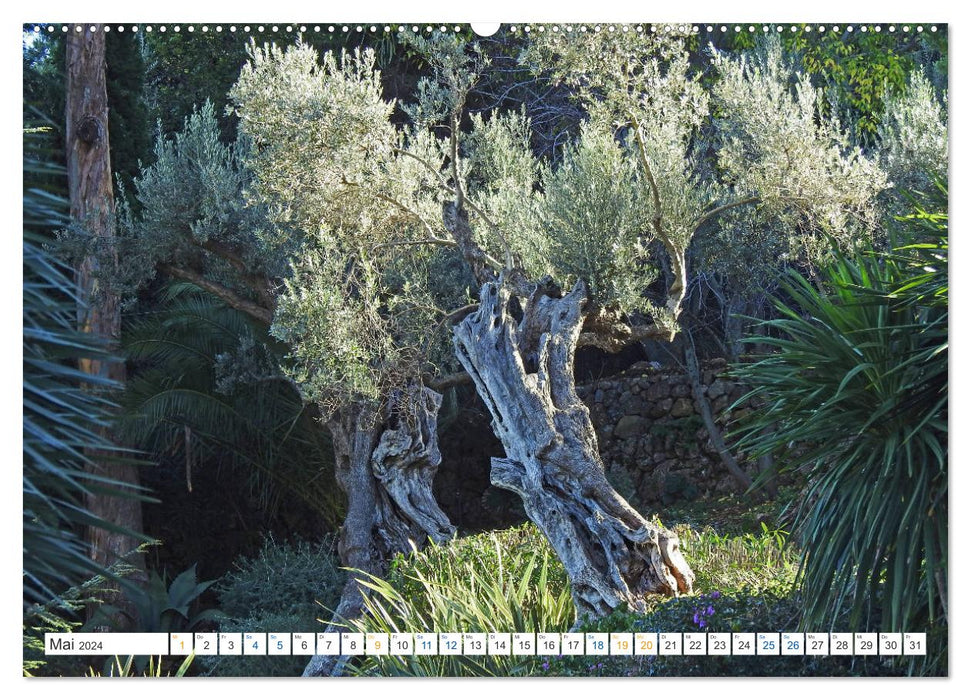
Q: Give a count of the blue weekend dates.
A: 7